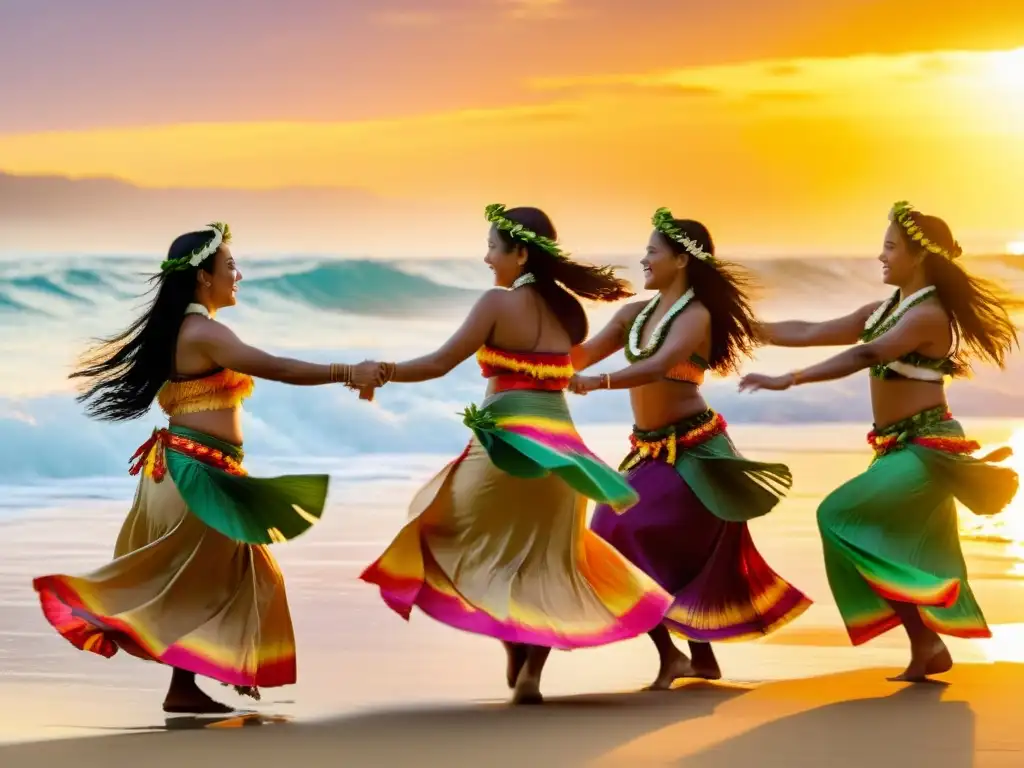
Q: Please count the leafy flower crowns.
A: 4